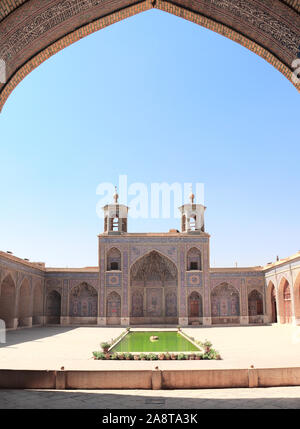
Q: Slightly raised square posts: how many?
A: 3